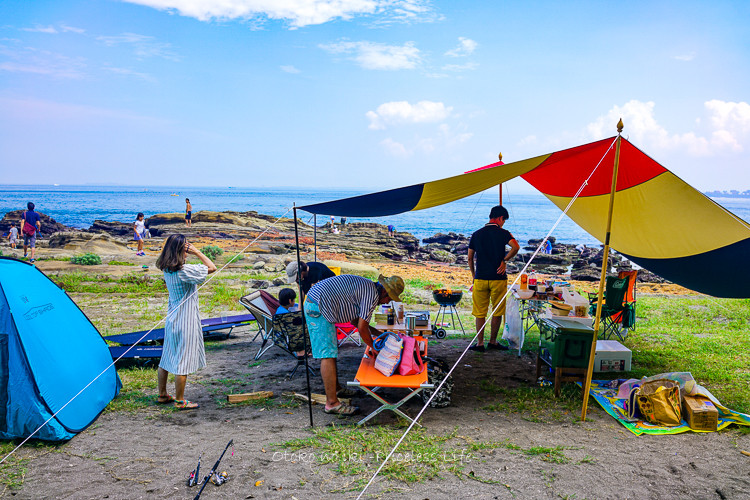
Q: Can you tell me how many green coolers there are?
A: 1